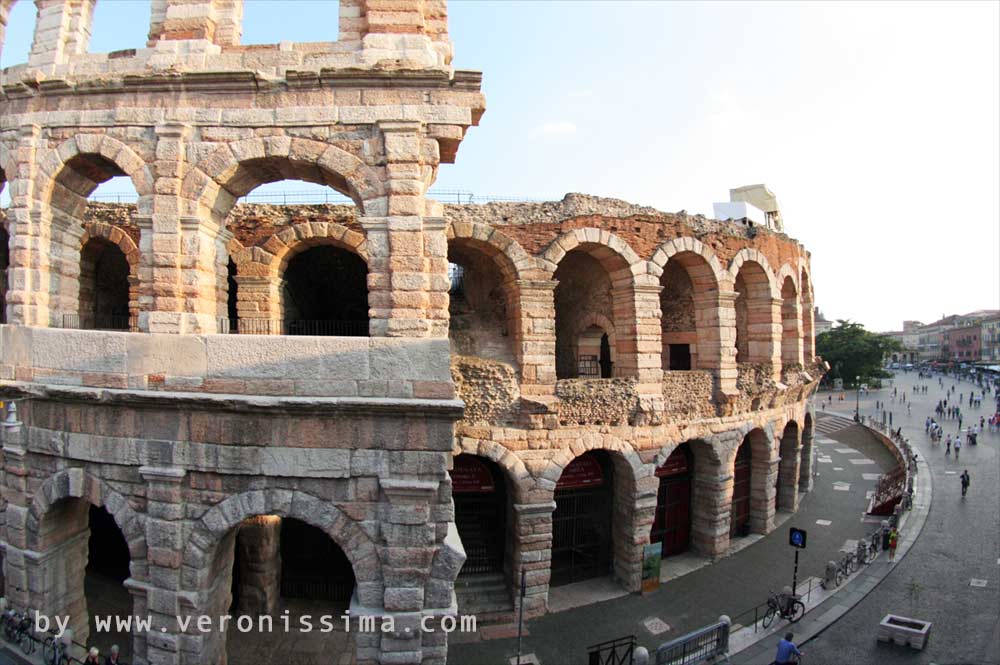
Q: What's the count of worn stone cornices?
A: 2